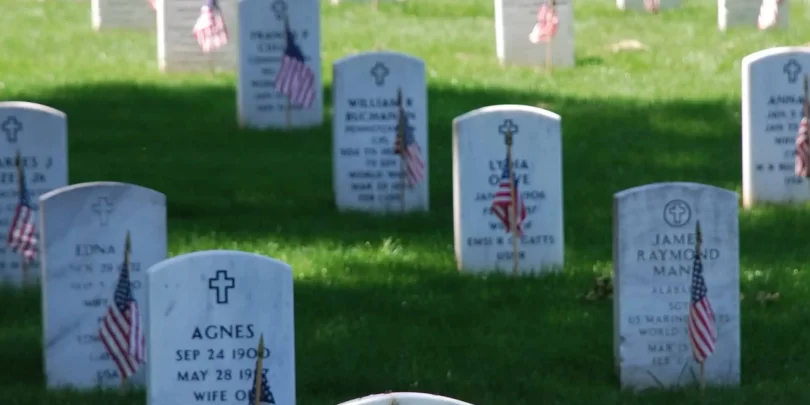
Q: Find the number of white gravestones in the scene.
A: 14